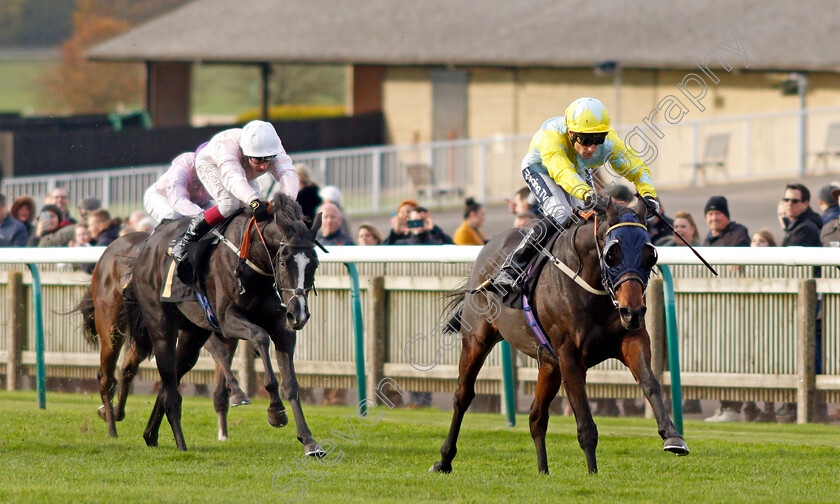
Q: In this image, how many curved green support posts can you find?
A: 4